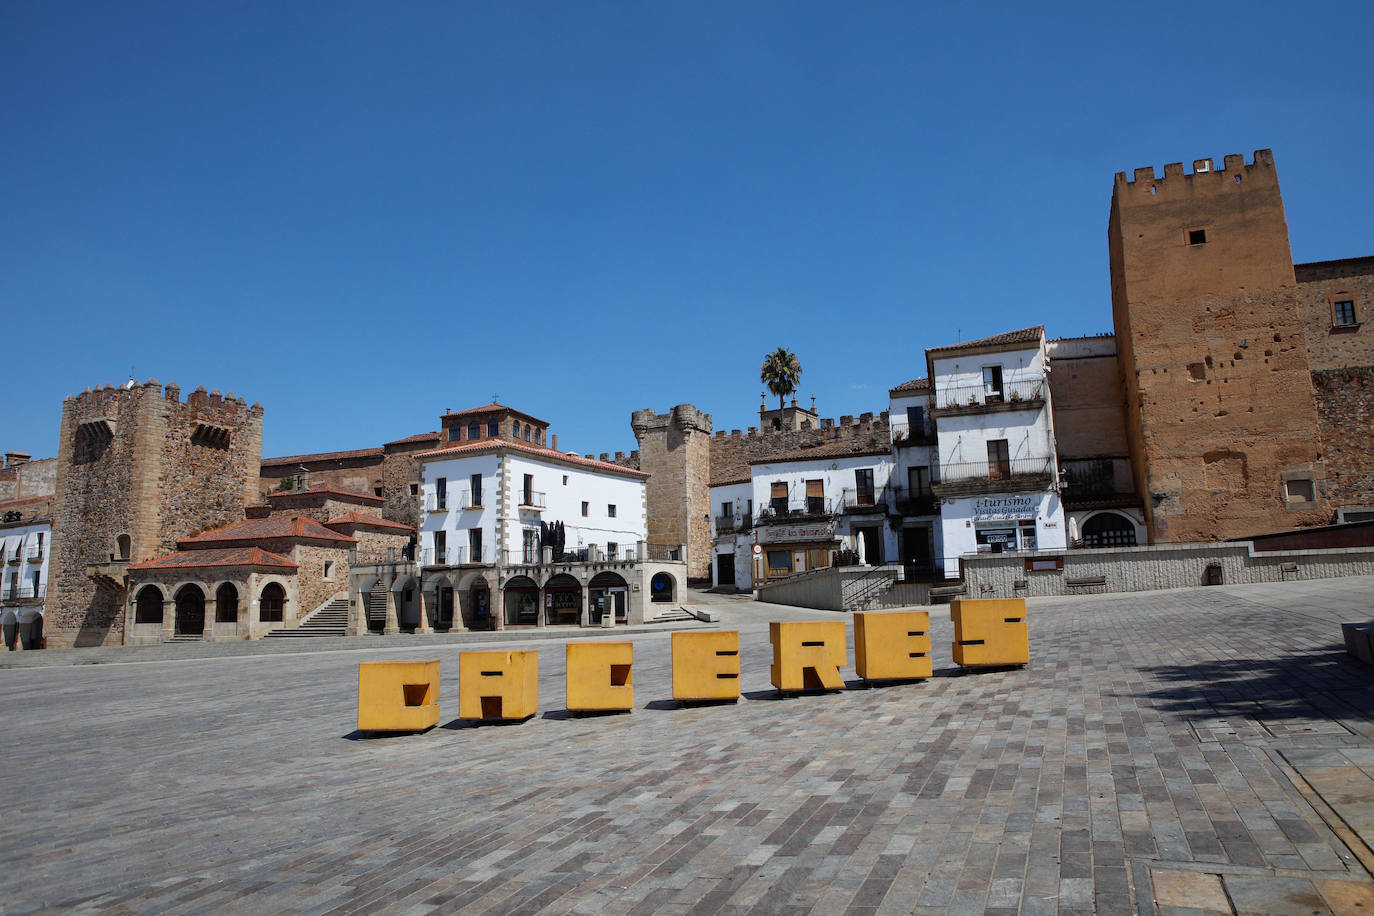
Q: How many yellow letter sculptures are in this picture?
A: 7